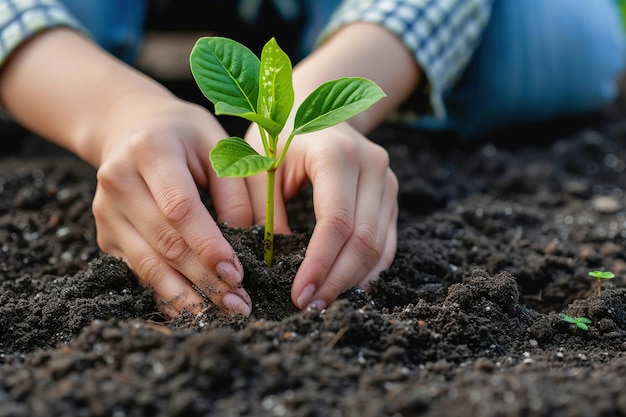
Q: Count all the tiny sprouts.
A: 2